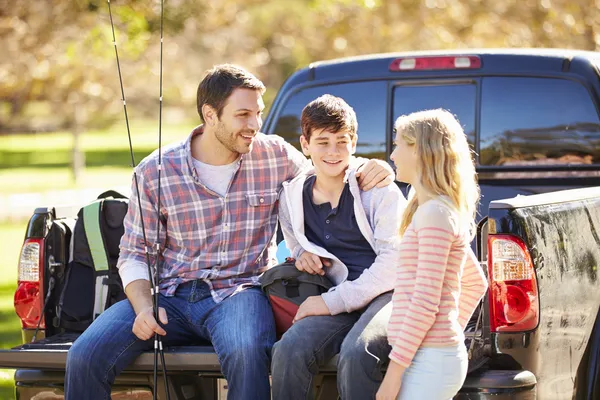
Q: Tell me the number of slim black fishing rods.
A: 2